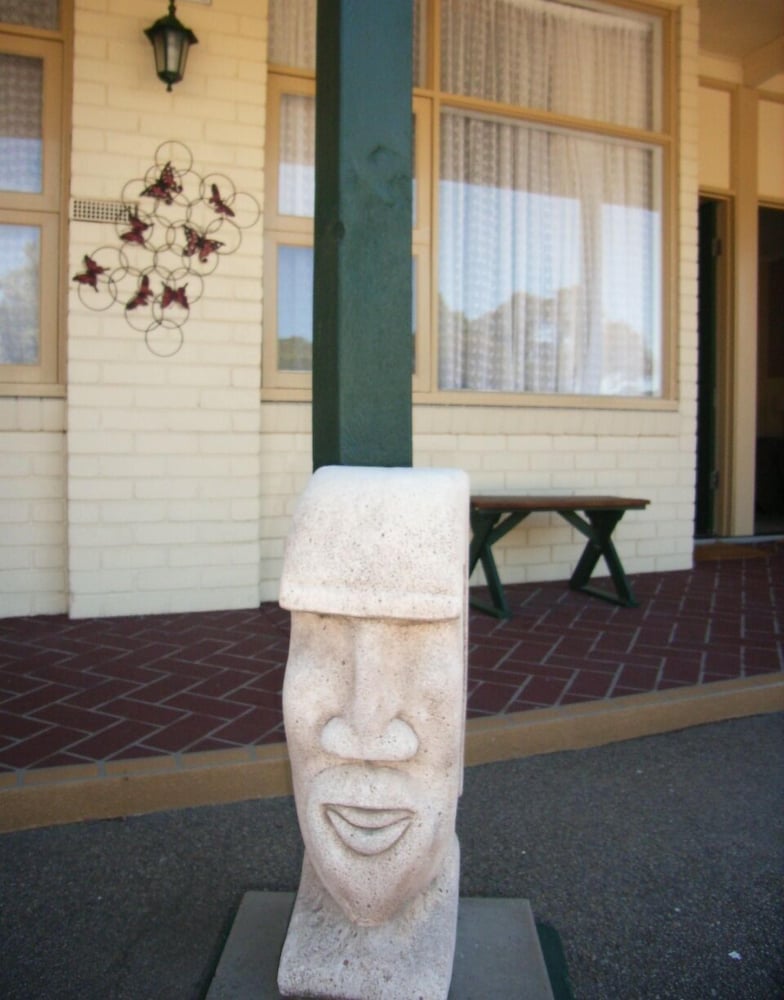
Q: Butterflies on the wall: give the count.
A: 7